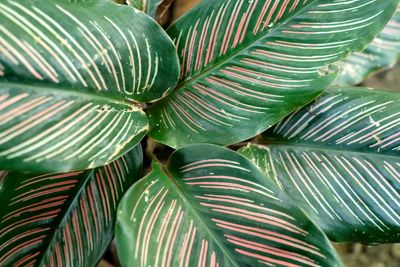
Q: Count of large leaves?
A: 5